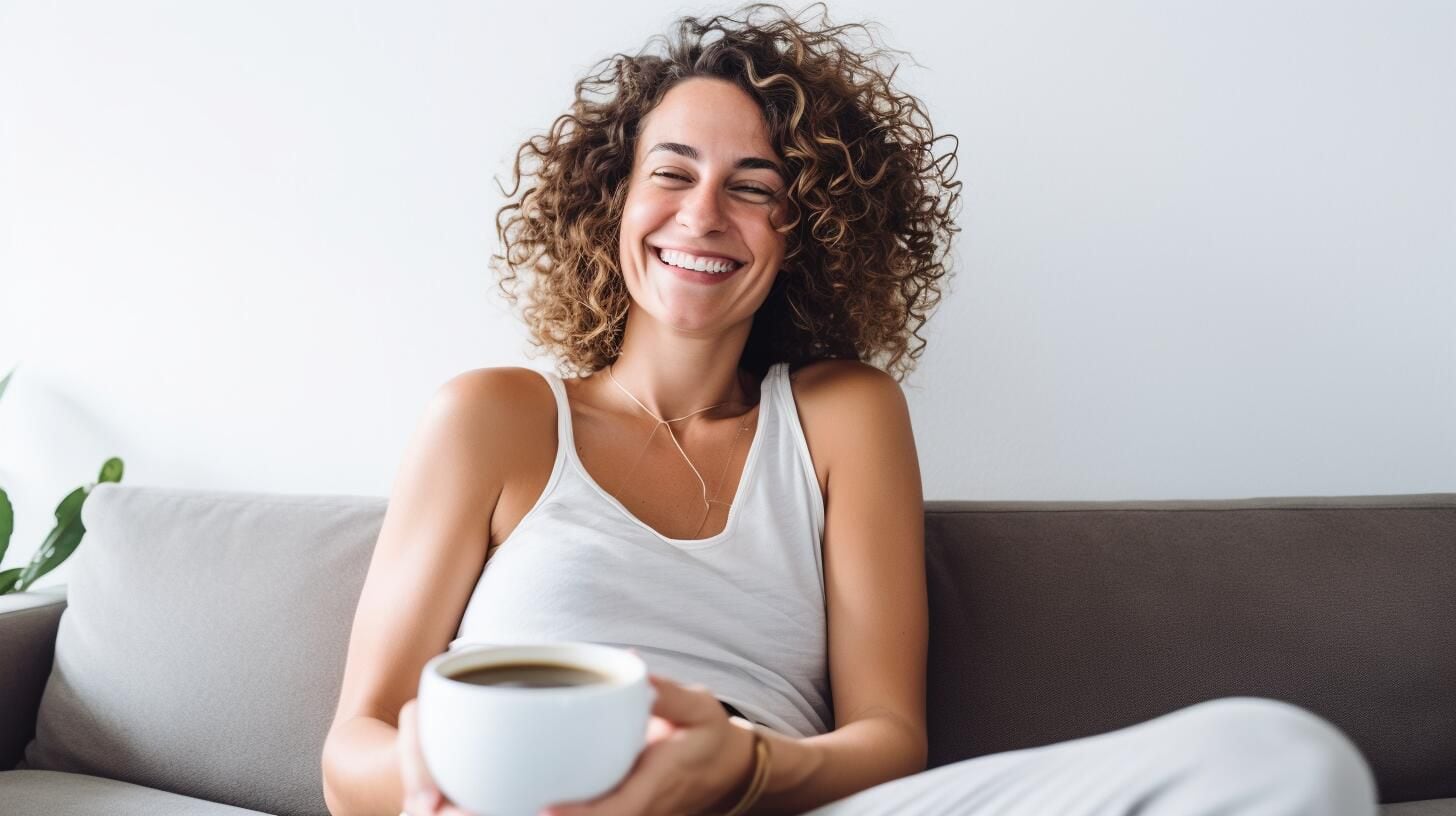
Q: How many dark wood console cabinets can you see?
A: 0